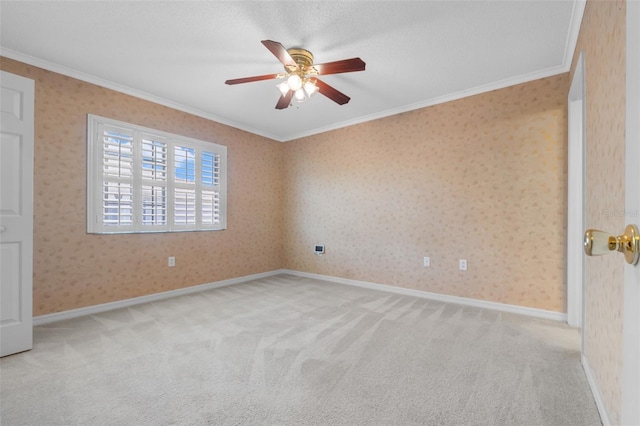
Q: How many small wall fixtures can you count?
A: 4